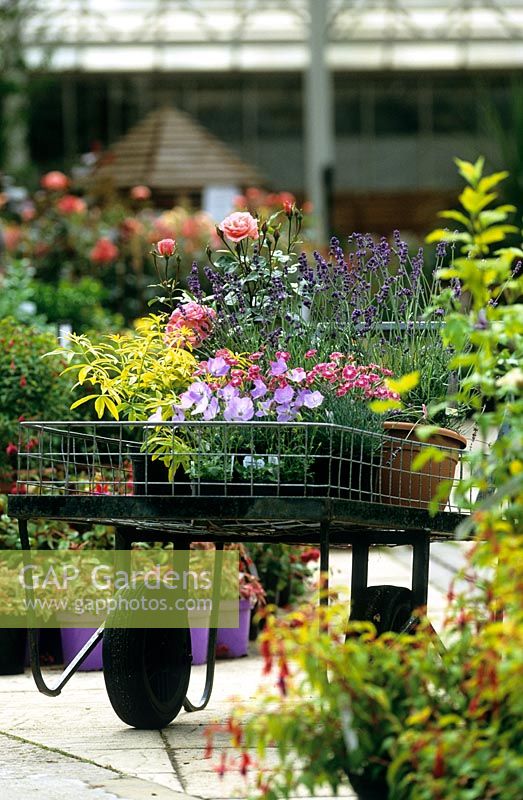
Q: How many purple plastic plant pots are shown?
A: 3